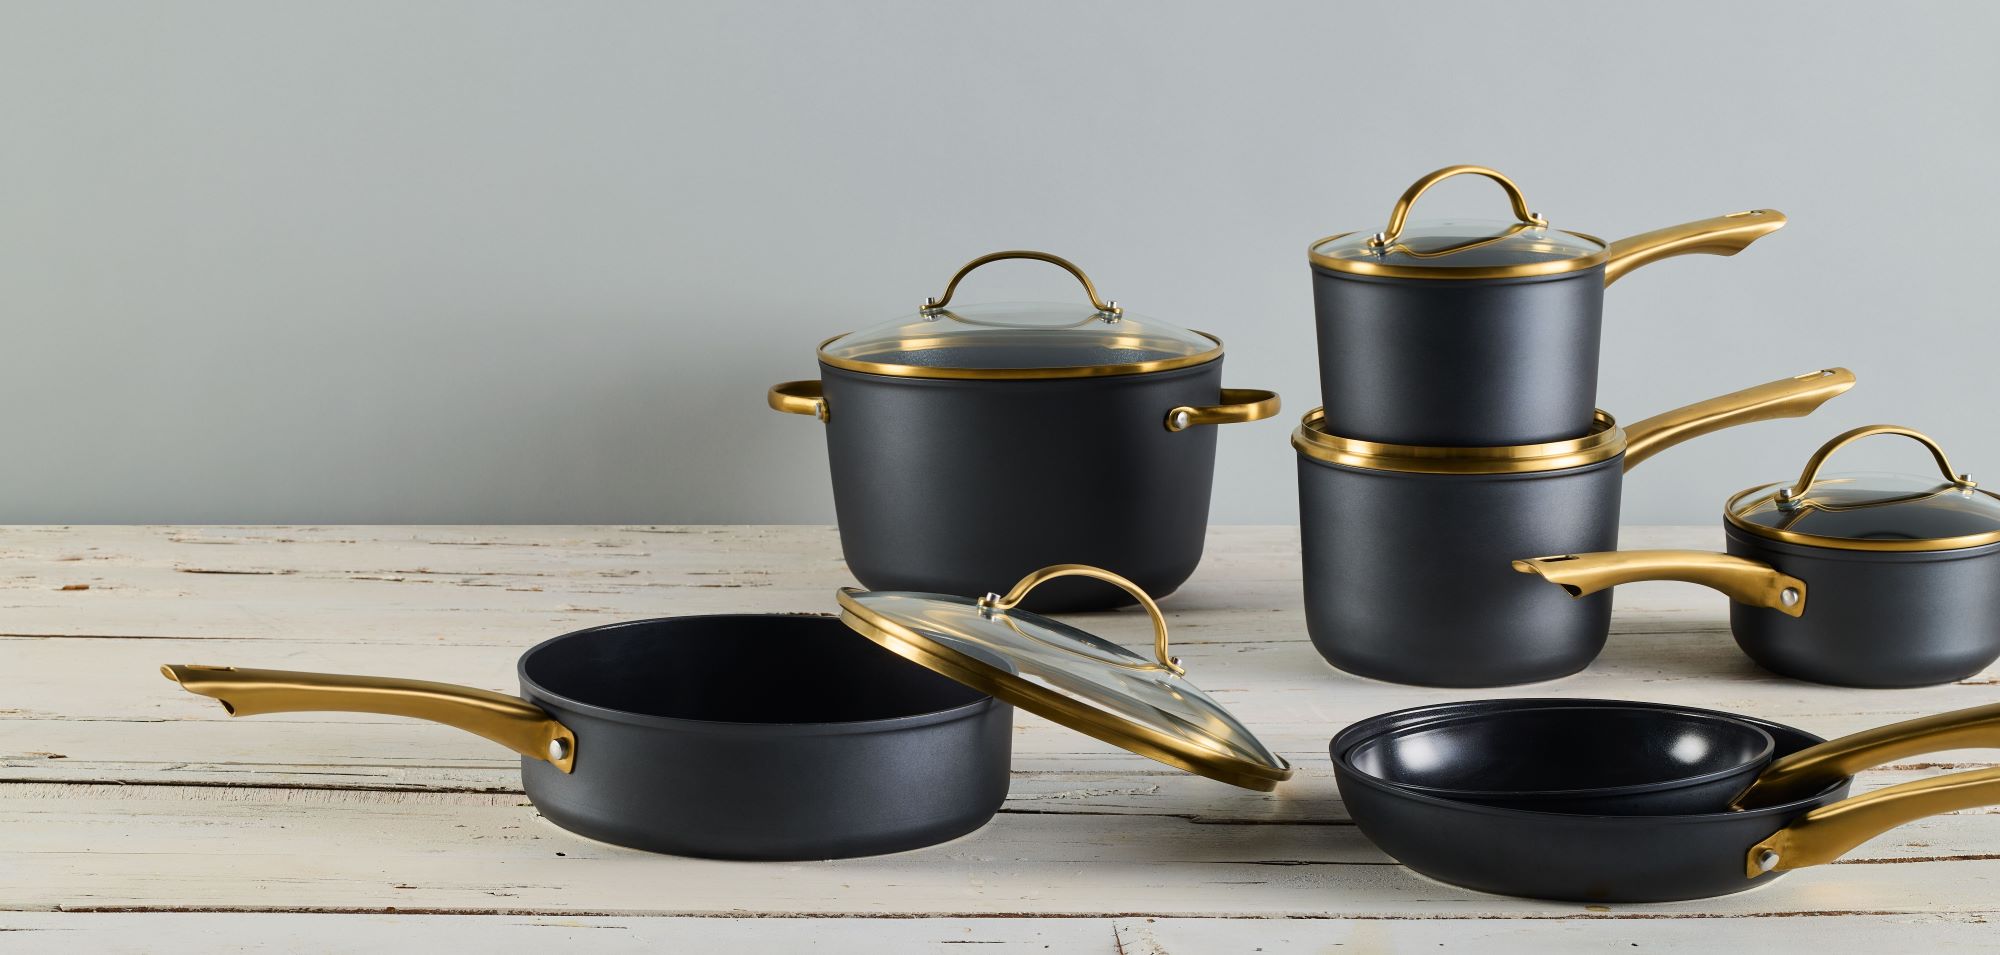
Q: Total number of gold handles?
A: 12